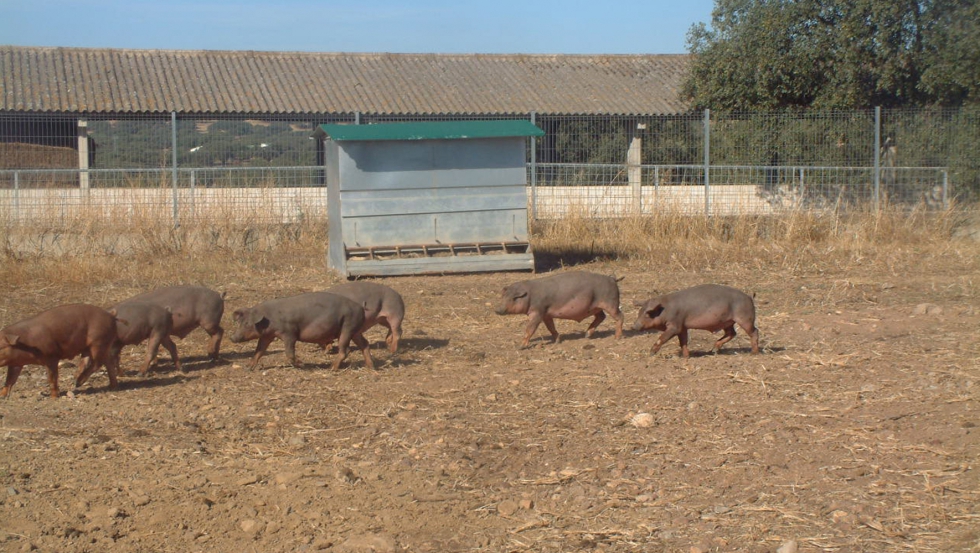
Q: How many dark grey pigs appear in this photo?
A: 6